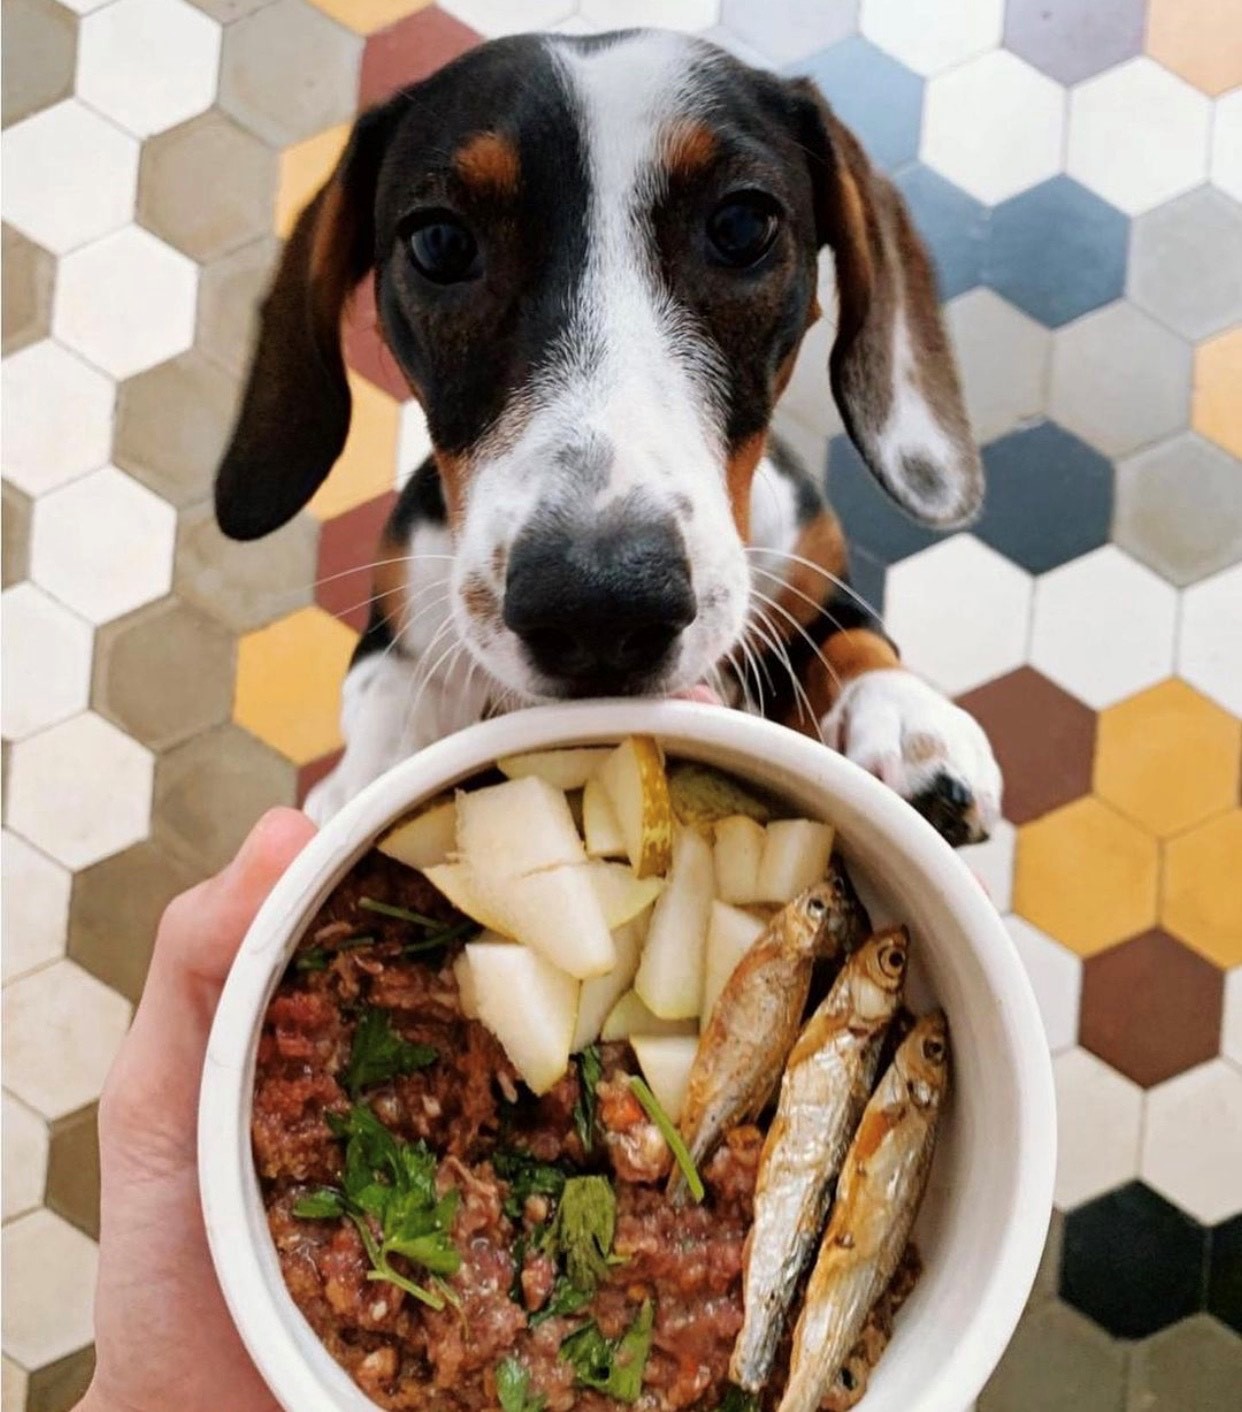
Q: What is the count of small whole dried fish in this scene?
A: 3